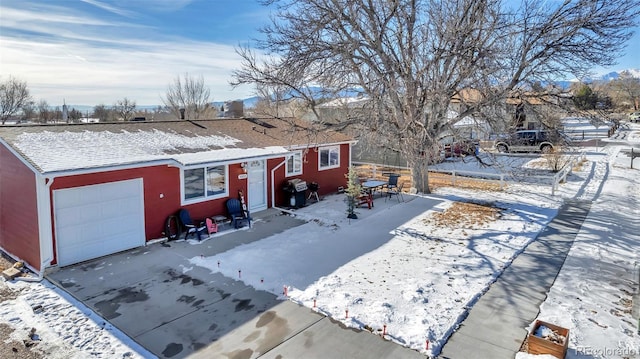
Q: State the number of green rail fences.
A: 0